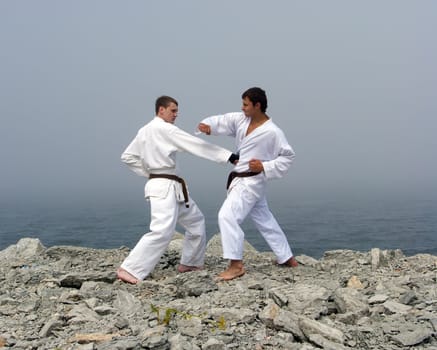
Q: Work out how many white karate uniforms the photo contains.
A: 2